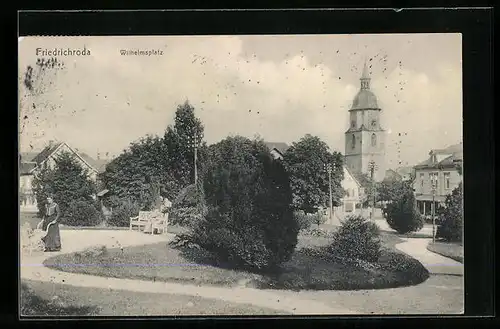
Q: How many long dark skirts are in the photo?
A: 1